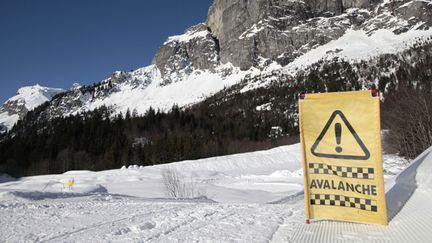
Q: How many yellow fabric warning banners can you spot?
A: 1